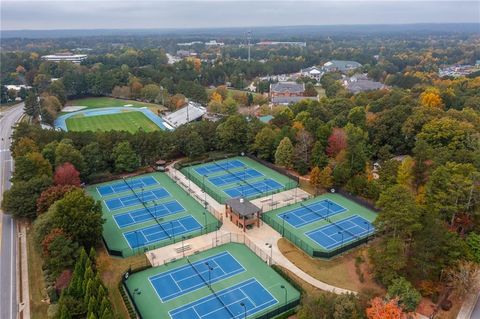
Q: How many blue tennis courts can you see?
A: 11